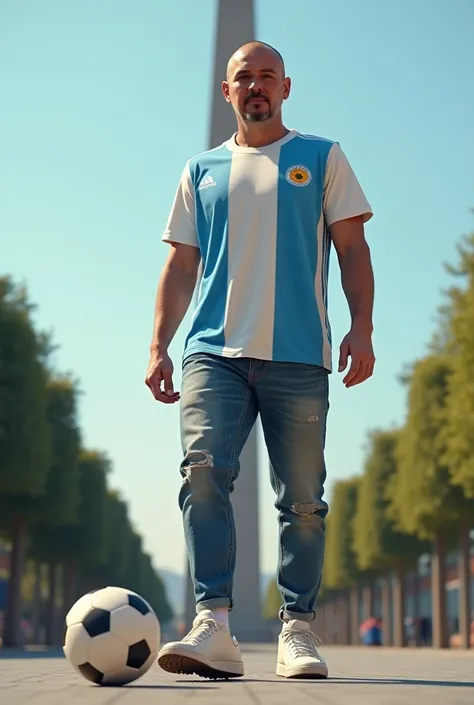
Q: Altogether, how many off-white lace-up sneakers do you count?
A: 2